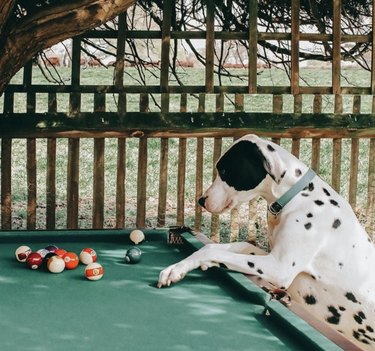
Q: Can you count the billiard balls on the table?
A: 12